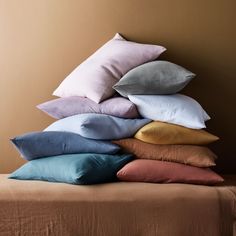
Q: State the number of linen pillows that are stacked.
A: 10